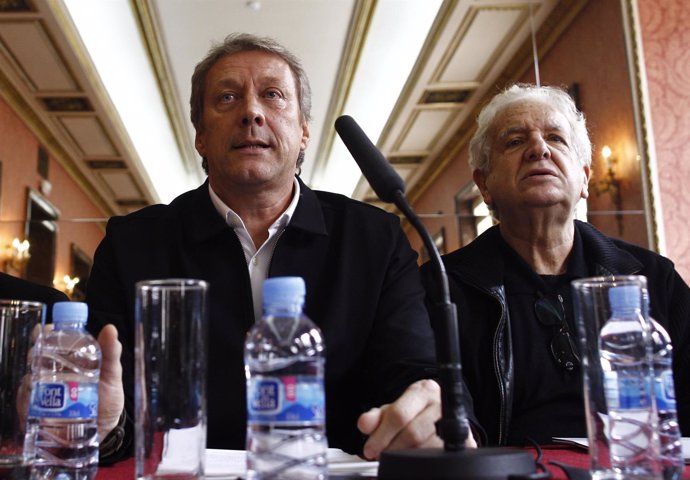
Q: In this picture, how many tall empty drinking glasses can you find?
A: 3